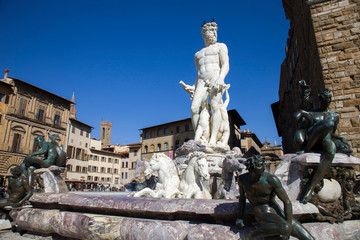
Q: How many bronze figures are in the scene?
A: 4